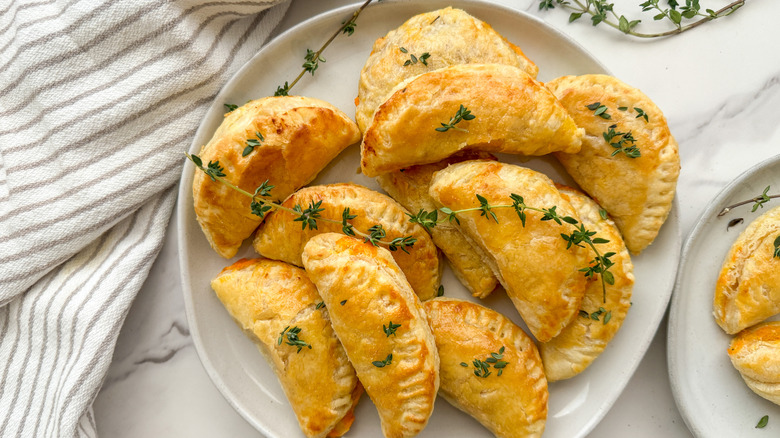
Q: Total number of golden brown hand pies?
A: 13